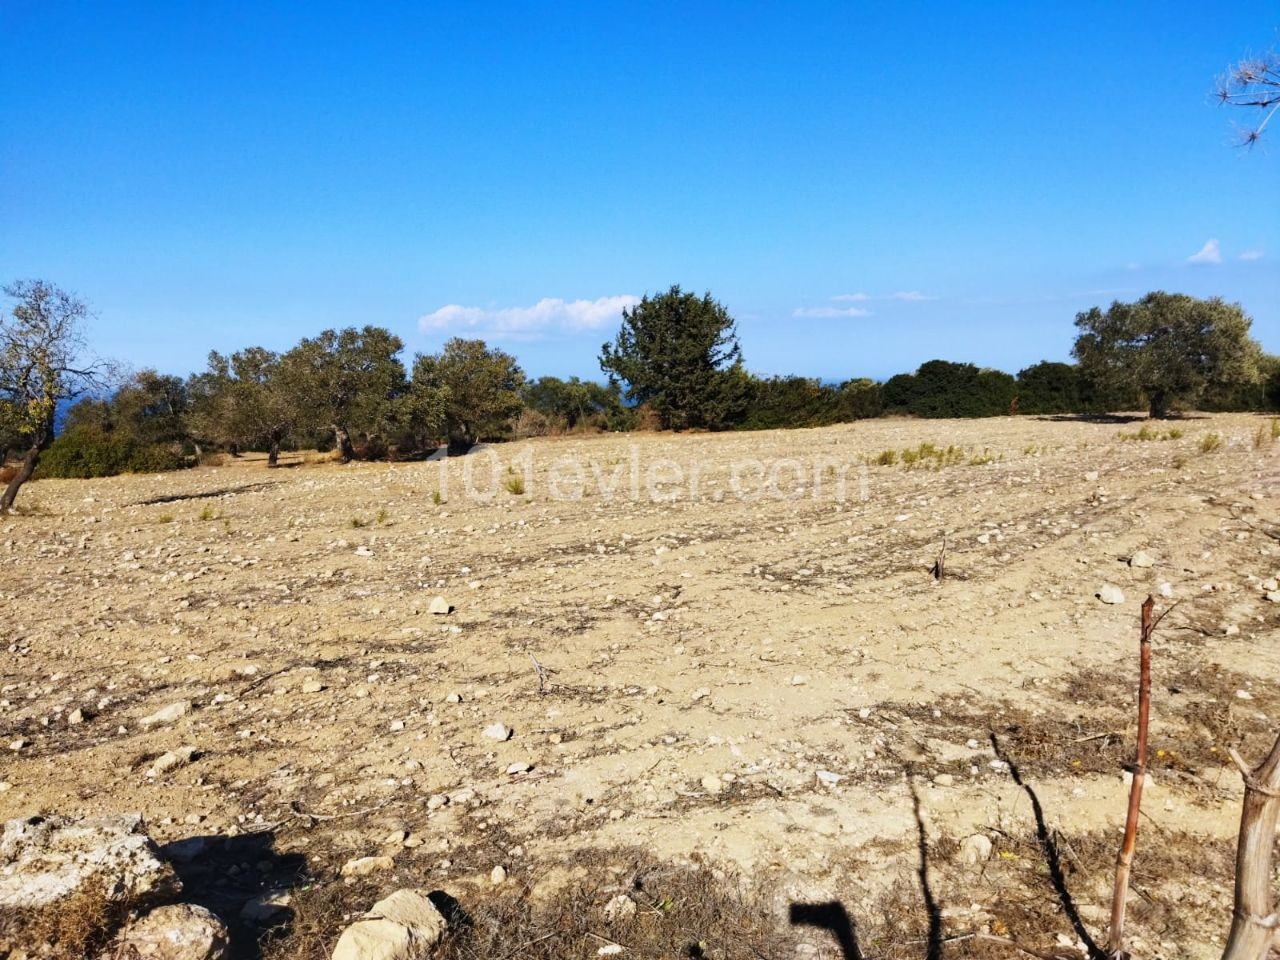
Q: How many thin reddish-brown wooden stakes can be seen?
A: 1